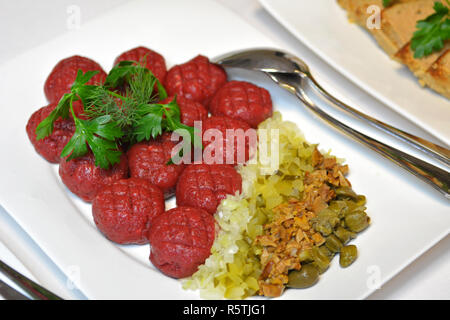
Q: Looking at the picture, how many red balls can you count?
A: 12